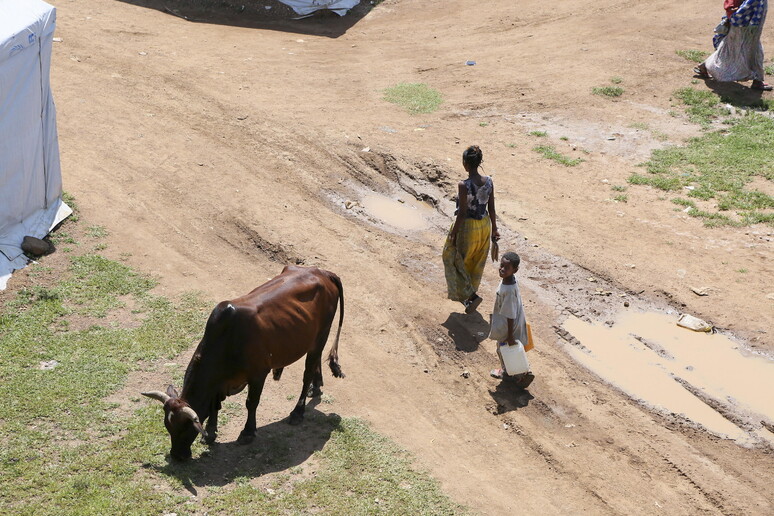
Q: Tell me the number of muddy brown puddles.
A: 2